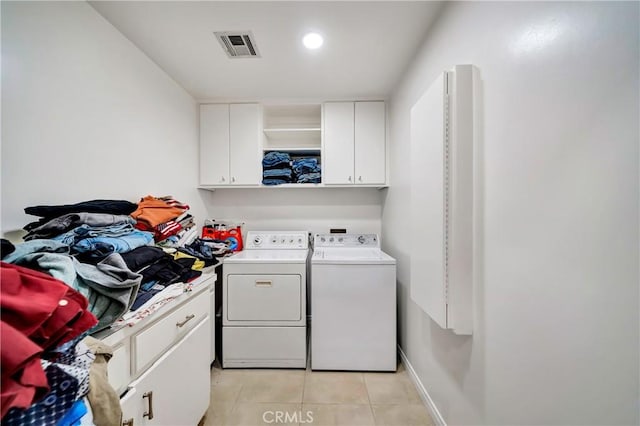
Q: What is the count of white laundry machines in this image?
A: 2